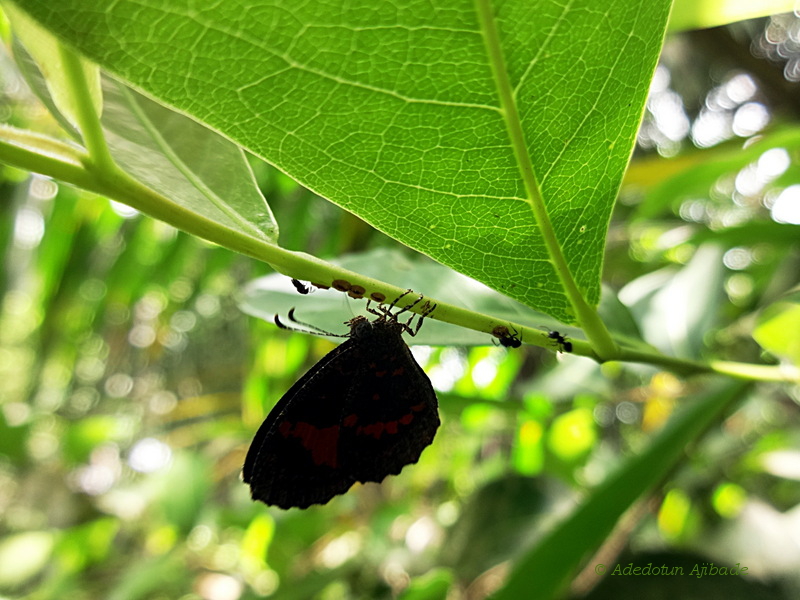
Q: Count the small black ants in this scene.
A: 3